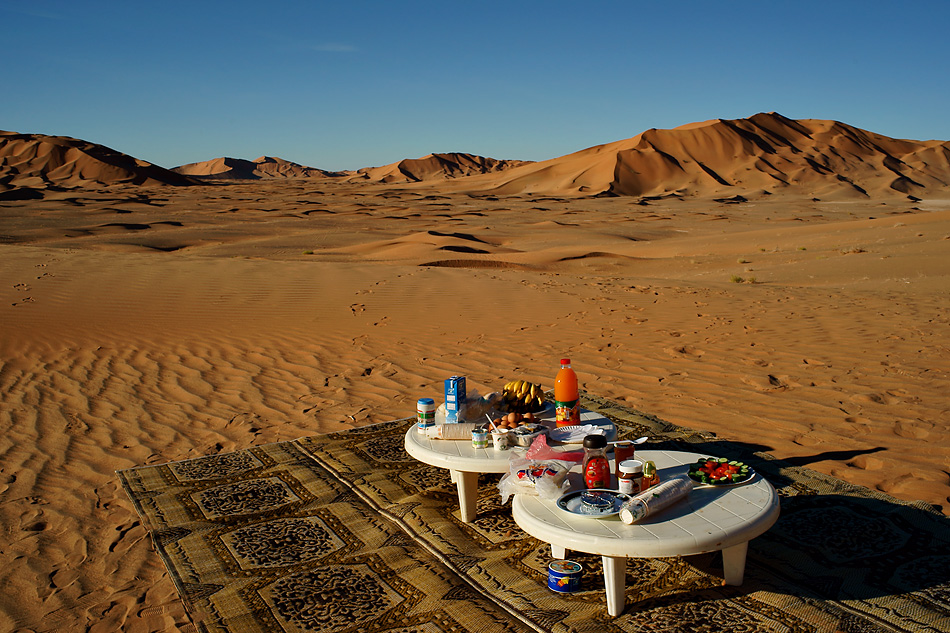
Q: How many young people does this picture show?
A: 0